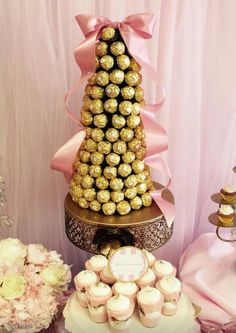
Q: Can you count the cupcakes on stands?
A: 2